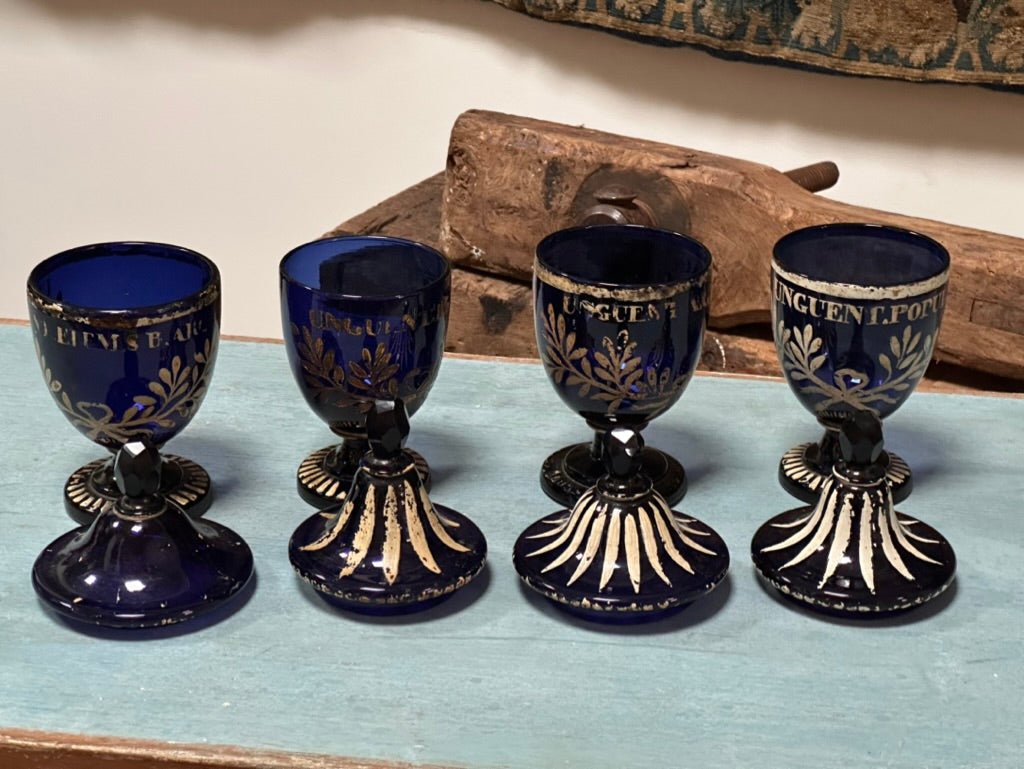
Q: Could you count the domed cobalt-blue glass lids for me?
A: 4